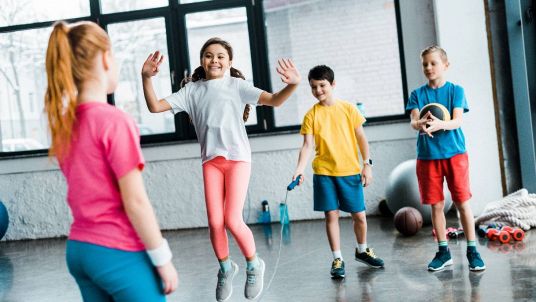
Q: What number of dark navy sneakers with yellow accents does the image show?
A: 2